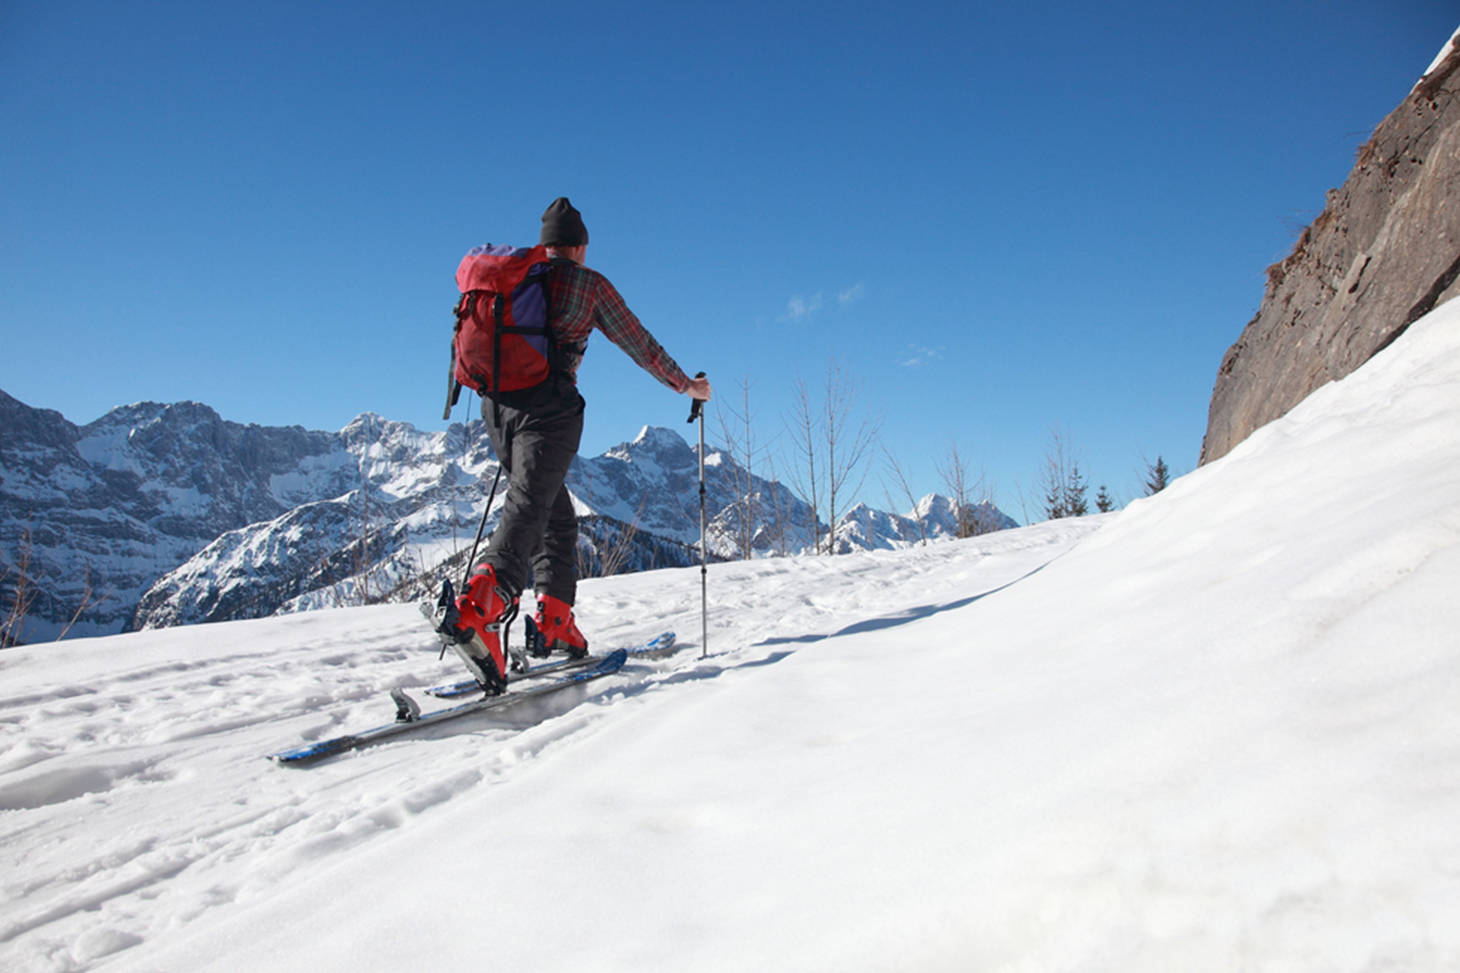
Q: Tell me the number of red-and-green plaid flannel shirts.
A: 1